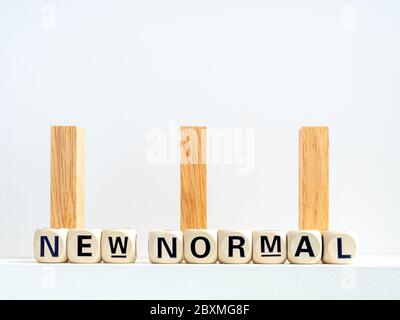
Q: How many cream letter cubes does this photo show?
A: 9